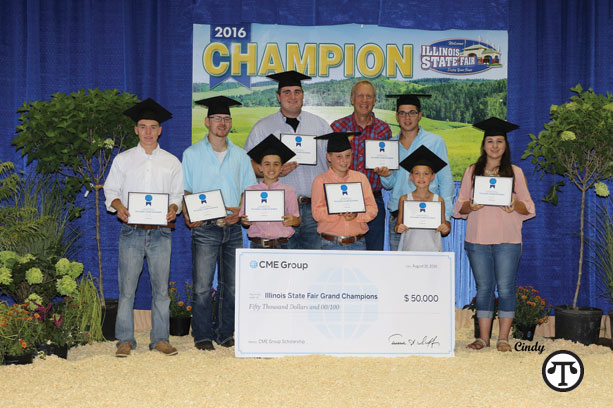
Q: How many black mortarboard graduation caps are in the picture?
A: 8